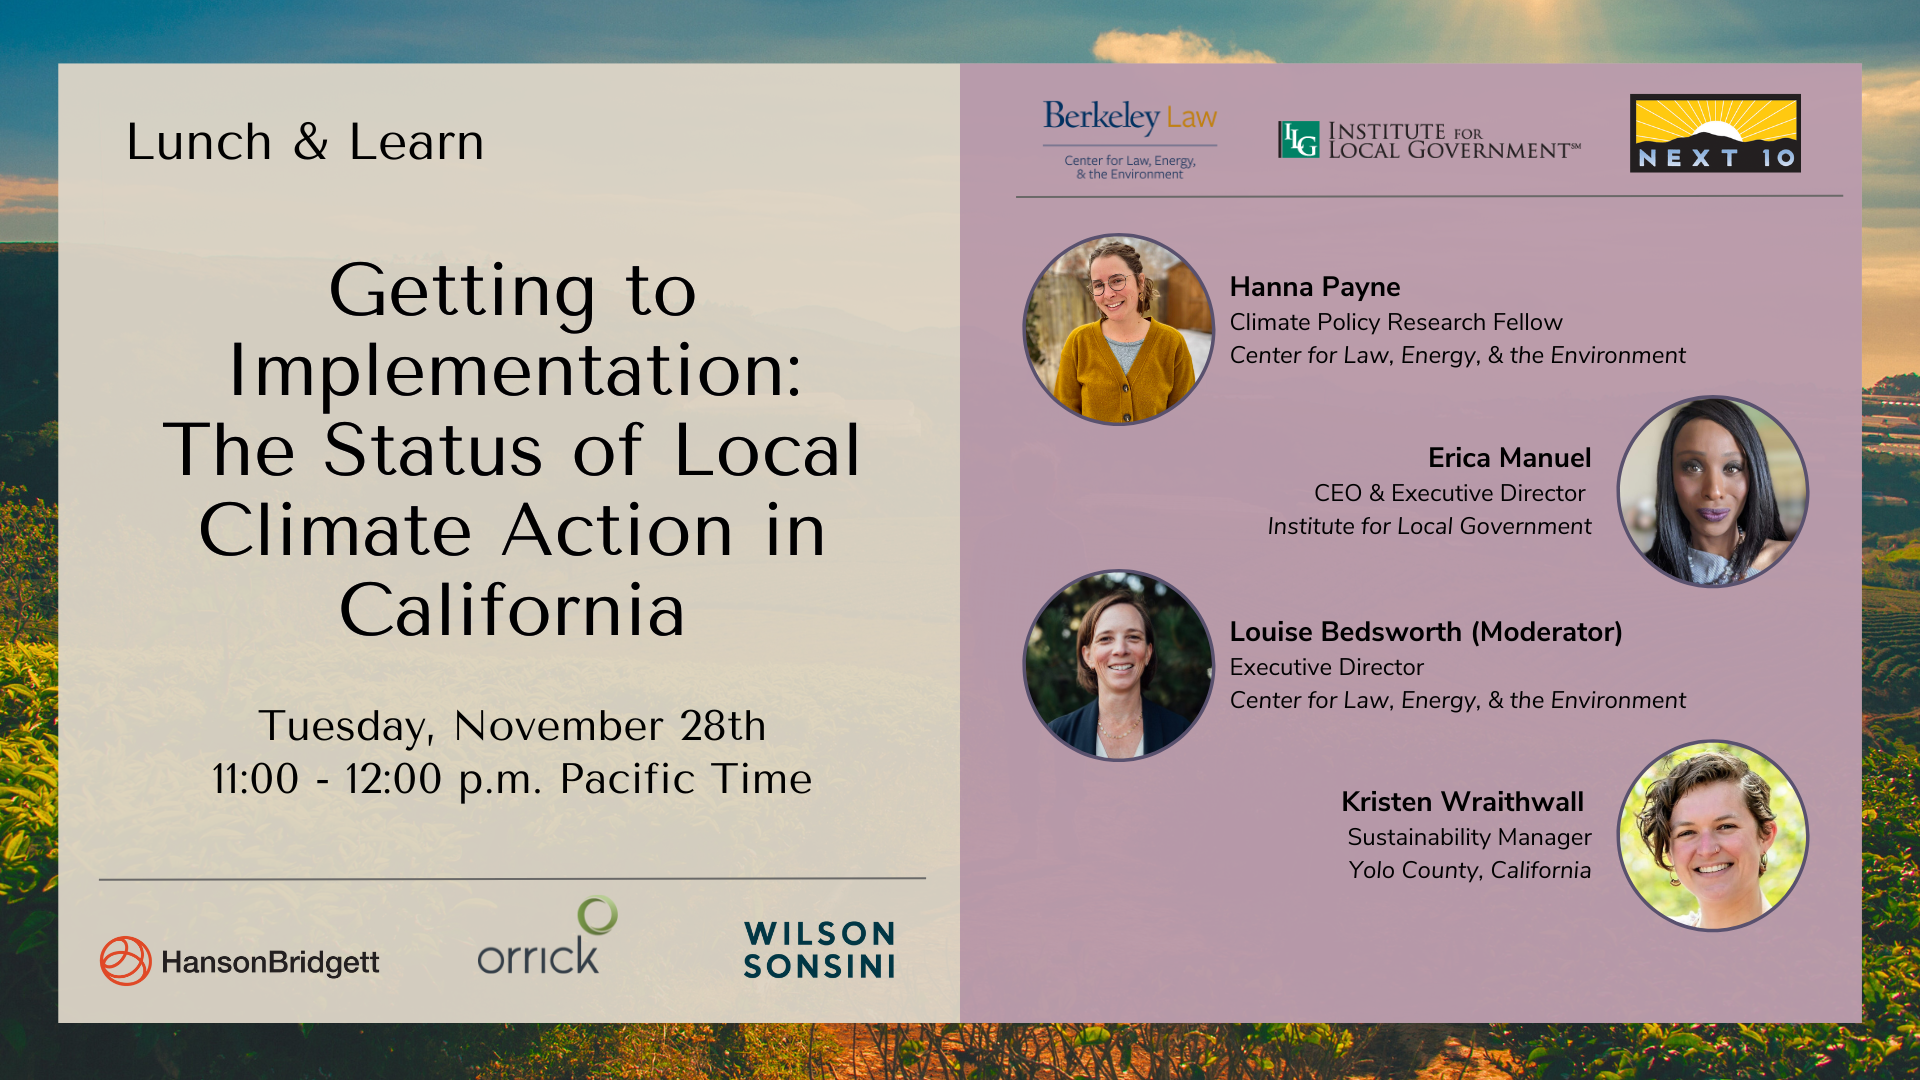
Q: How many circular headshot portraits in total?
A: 4